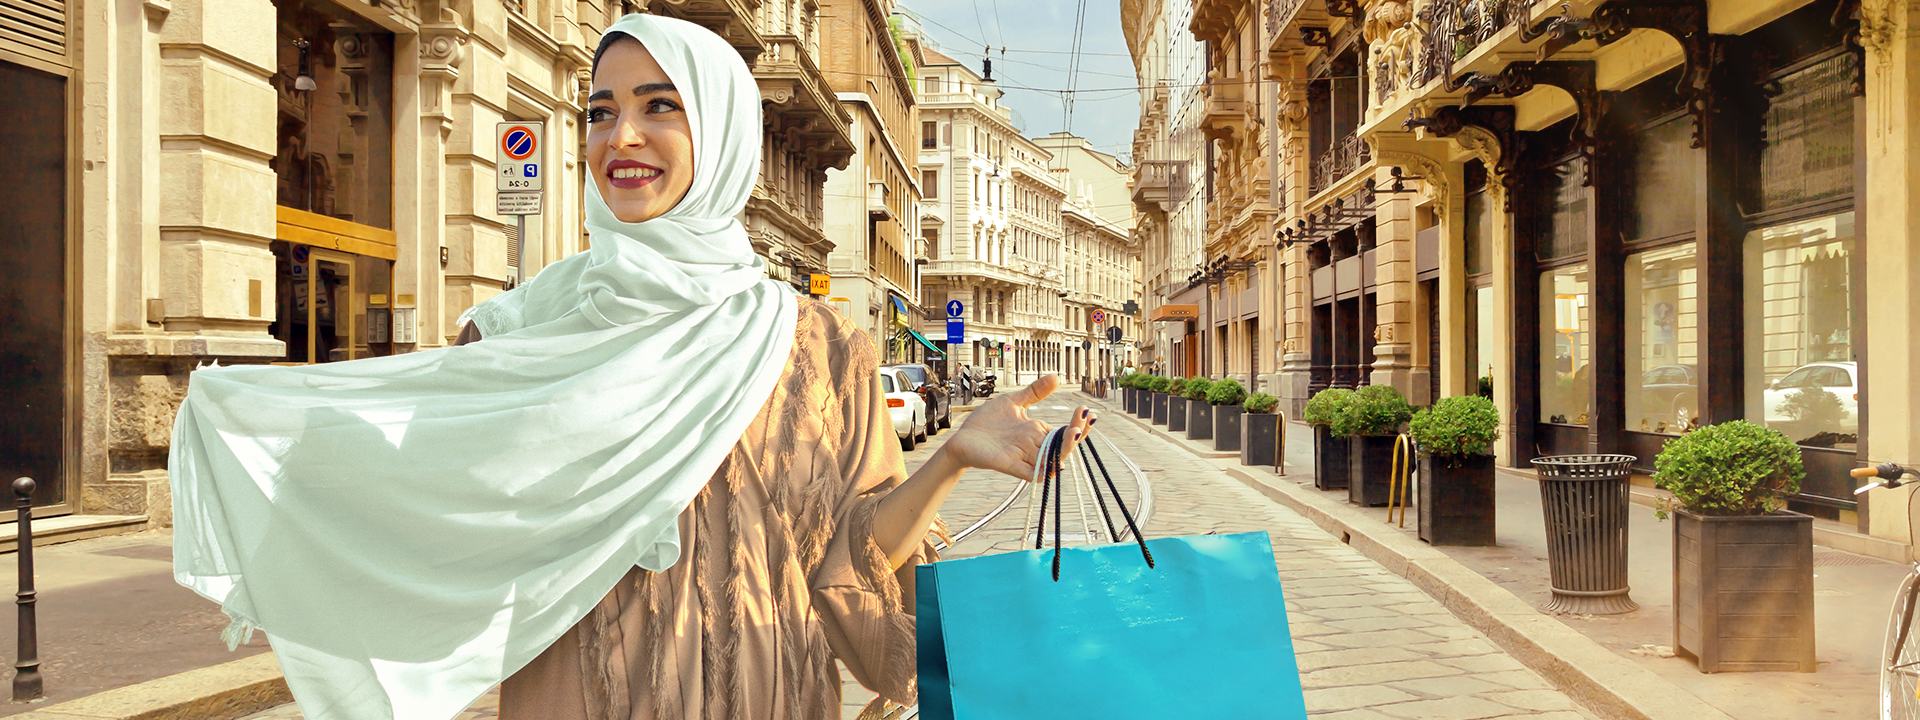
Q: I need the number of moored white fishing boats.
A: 0